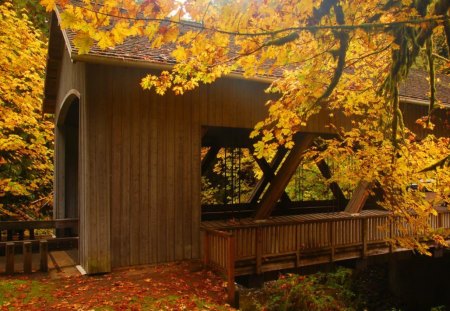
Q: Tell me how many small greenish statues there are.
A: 0